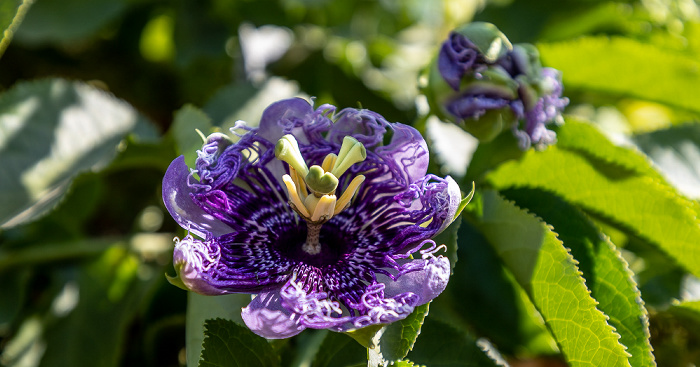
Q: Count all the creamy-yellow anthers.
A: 5